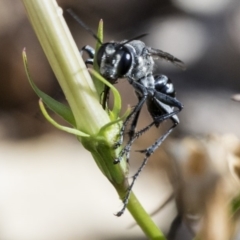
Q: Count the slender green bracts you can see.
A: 5